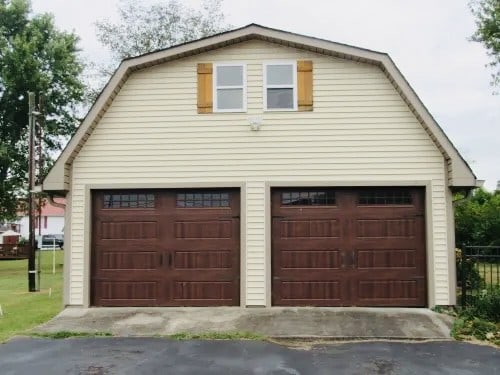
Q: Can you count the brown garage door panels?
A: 12